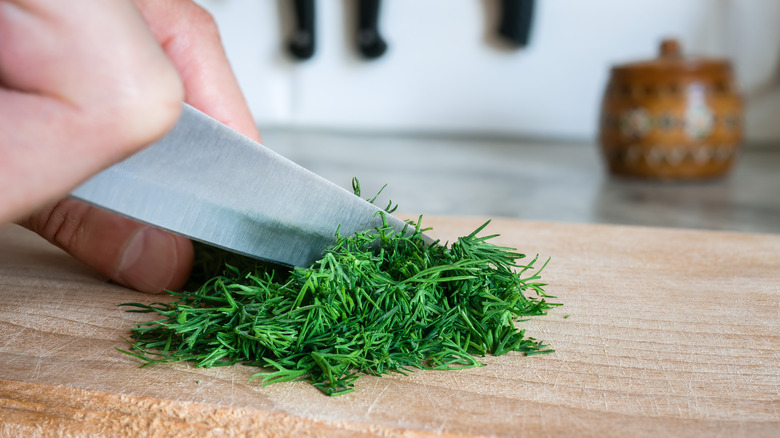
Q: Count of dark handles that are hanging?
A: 3